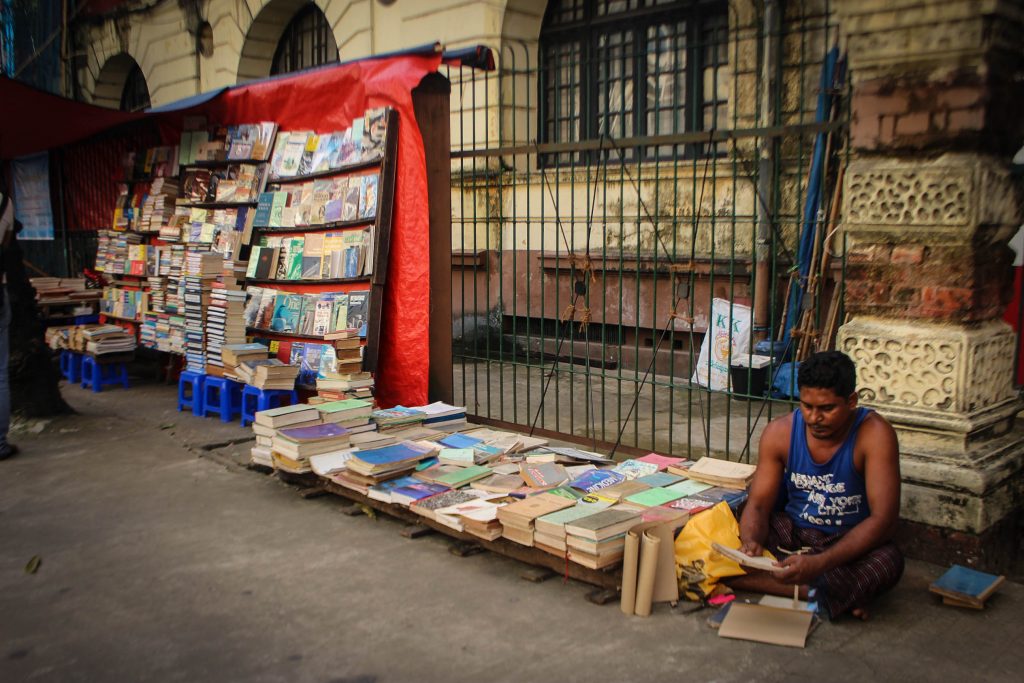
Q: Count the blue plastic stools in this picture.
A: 5